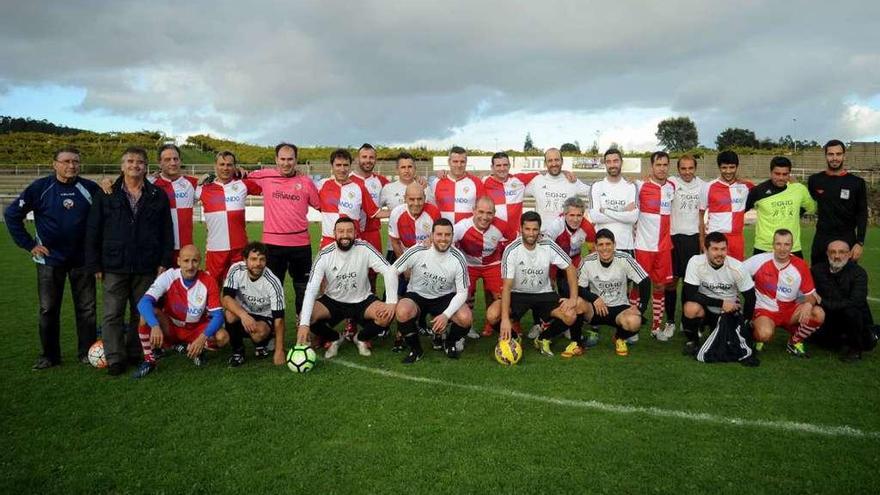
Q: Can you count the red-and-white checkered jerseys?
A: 13